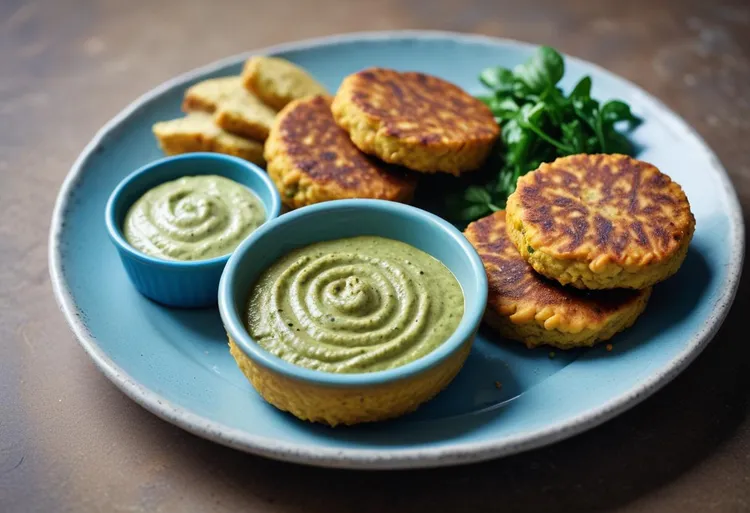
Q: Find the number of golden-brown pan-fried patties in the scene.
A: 4